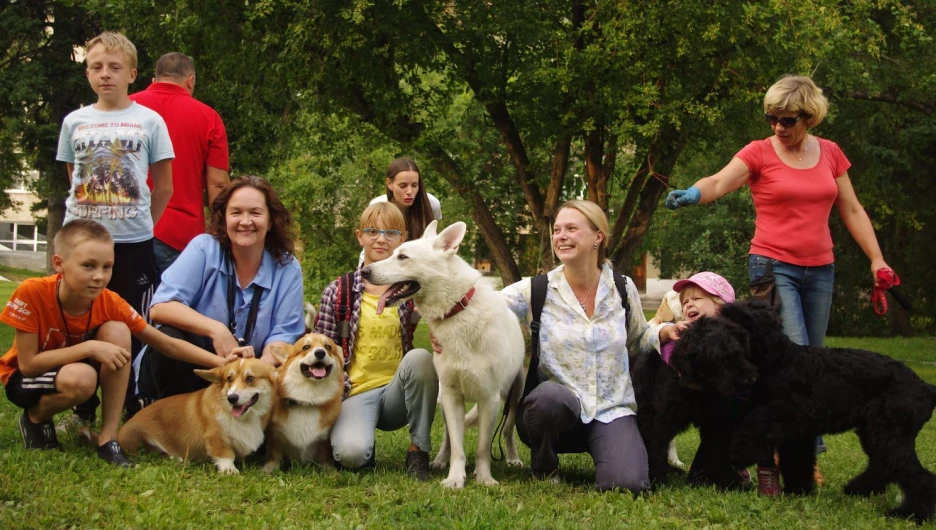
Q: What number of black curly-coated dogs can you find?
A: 2